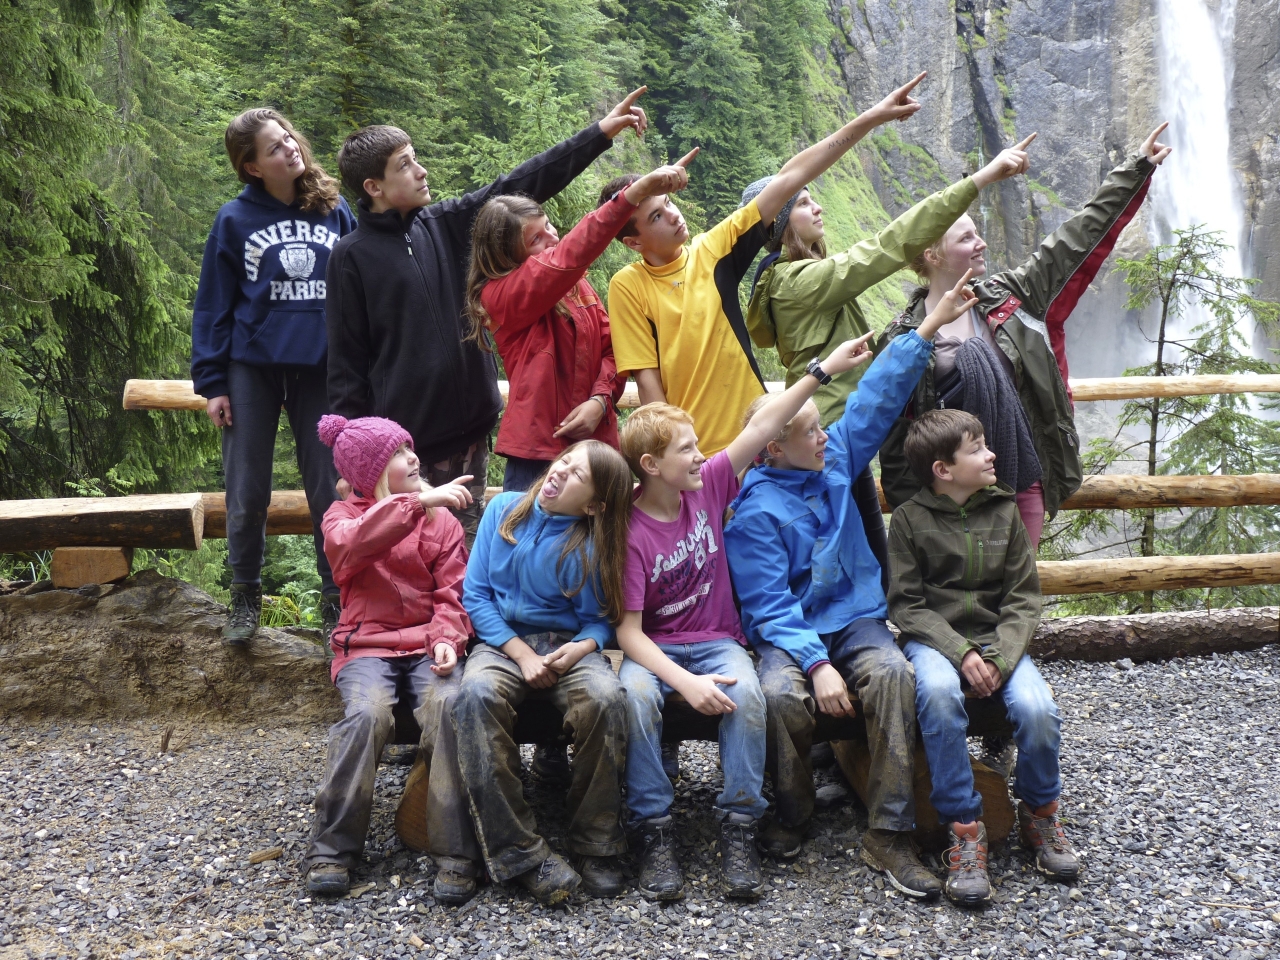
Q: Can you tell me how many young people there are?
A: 11